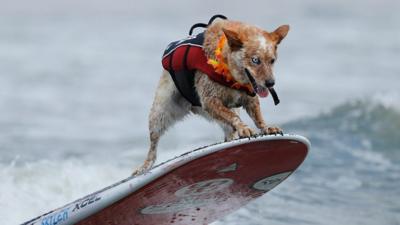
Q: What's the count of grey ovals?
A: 3